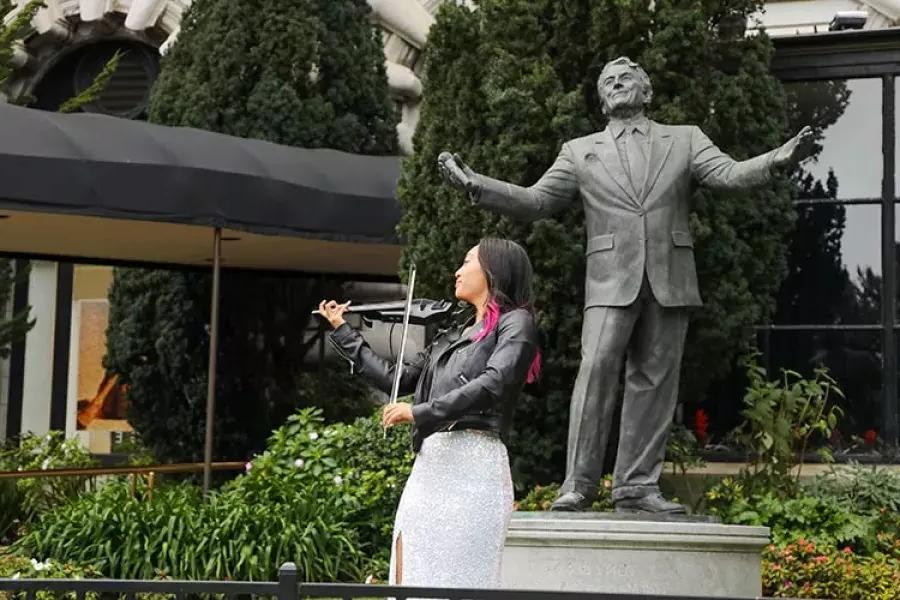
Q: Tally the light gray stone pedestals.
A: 1